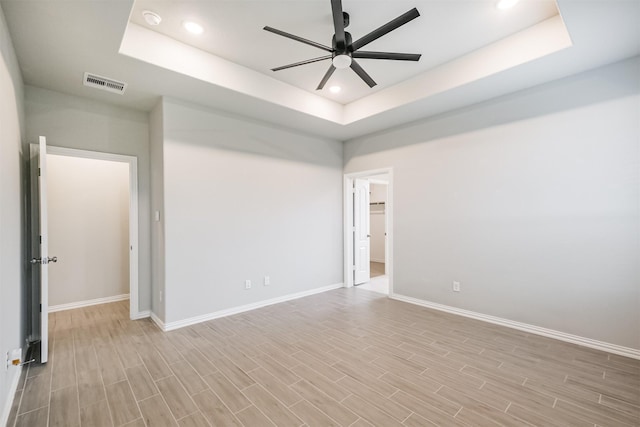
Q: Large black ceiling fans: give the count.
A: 1